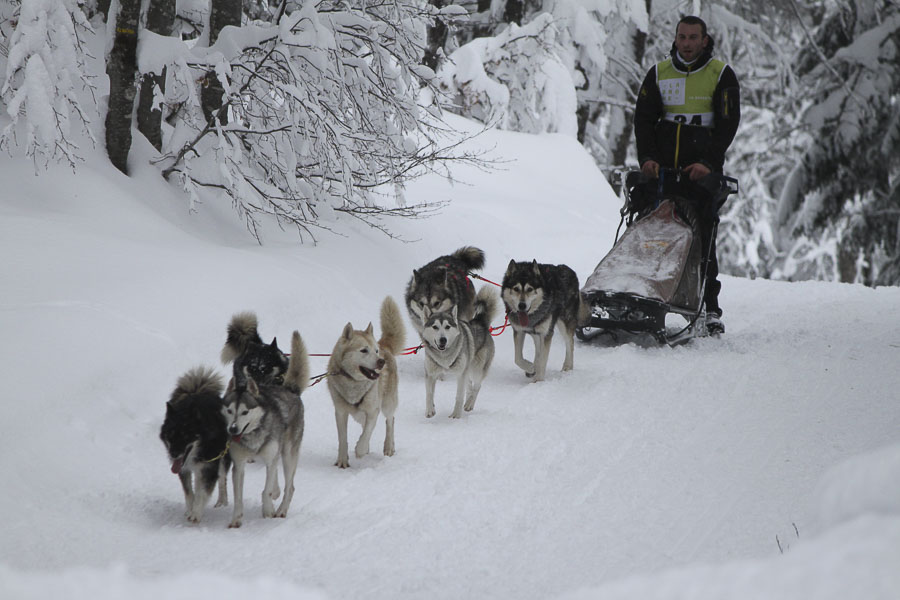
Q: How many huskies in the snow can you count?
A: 7